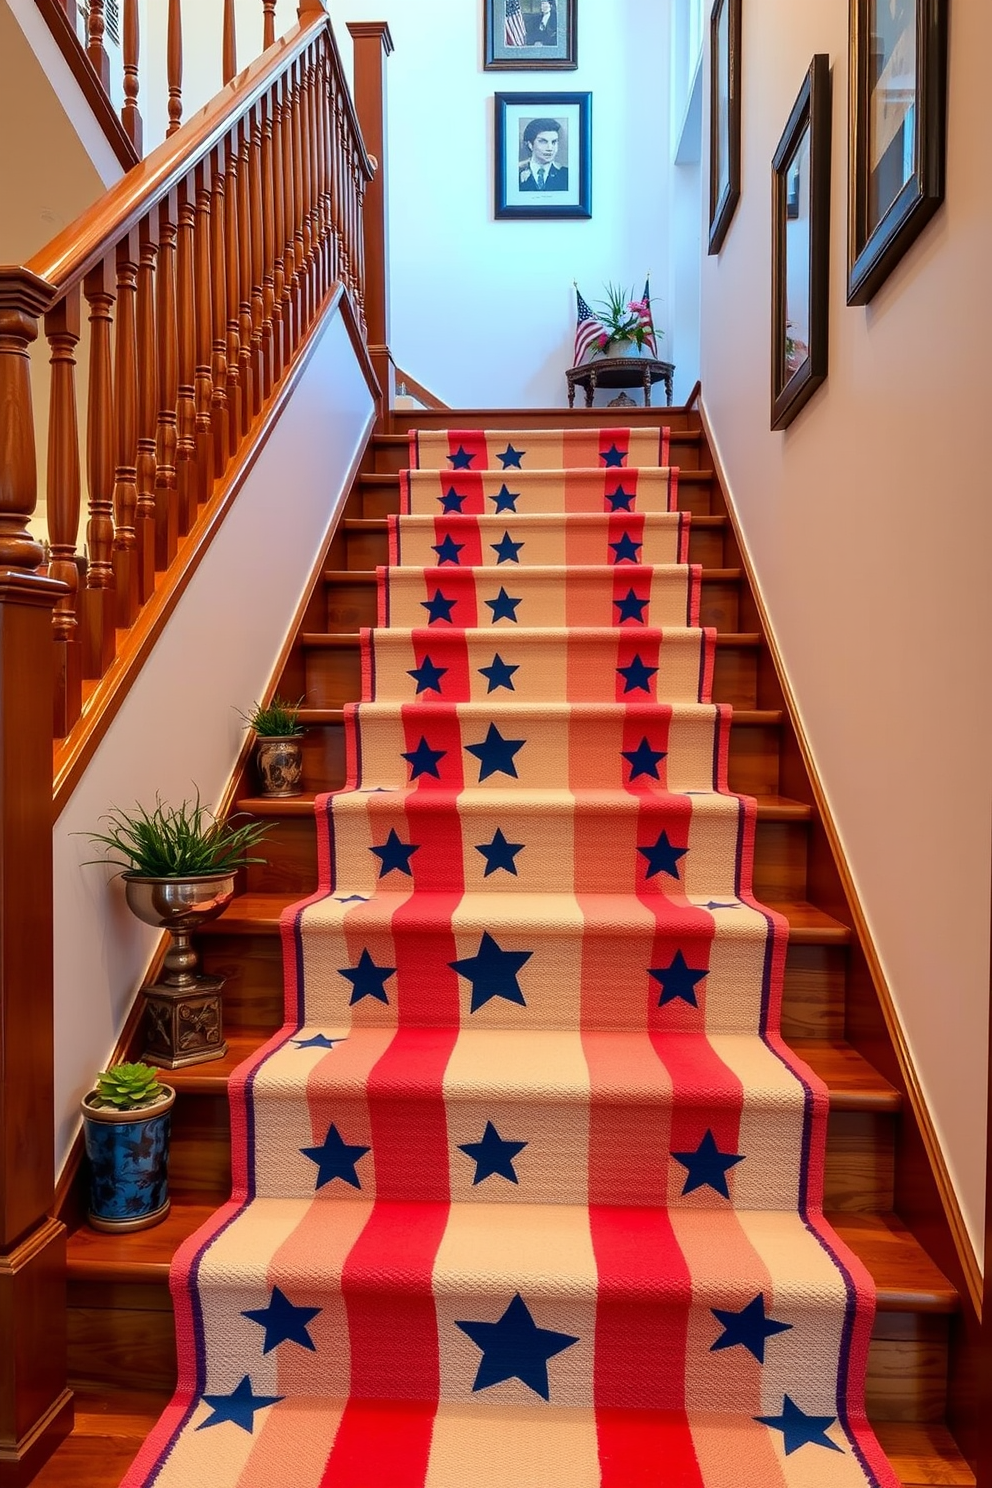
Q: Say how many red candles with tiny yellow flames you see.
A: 0